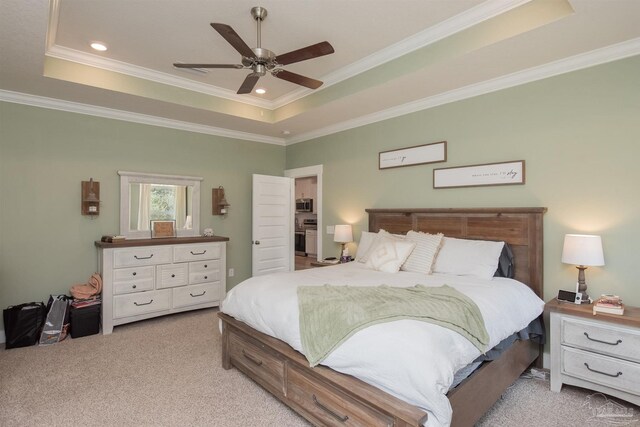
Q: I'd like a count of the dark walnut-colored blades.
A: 5